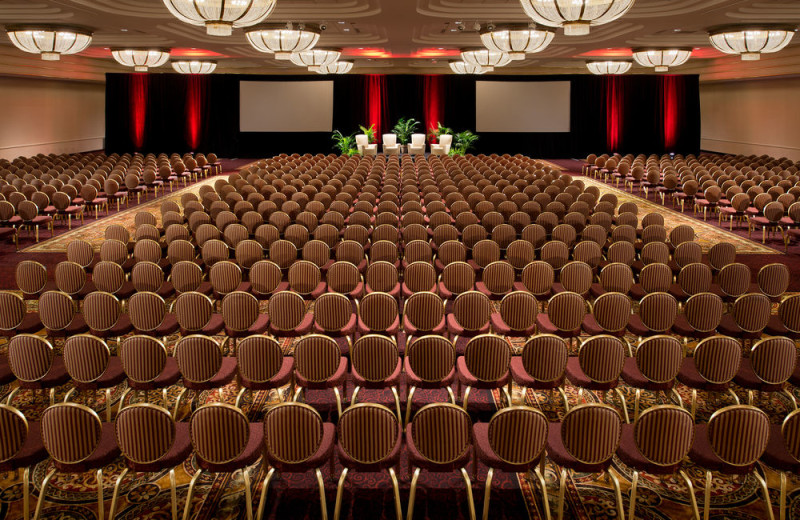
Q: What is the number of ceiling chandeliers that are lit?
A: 14